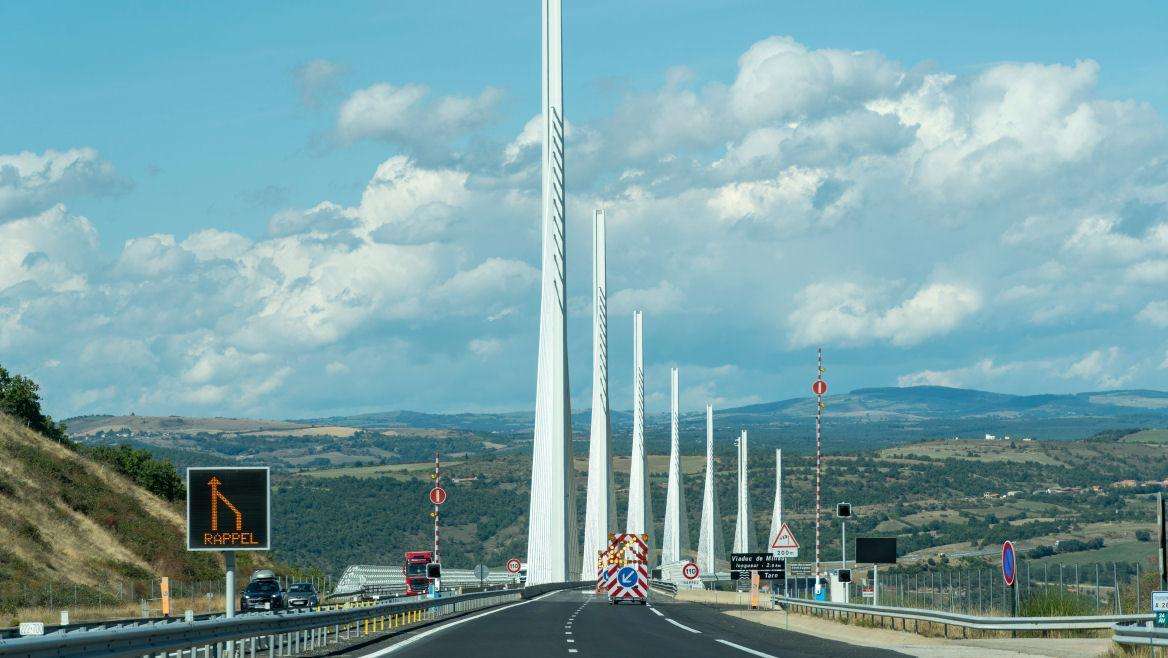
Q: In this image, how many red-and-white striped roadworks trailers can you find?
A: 2